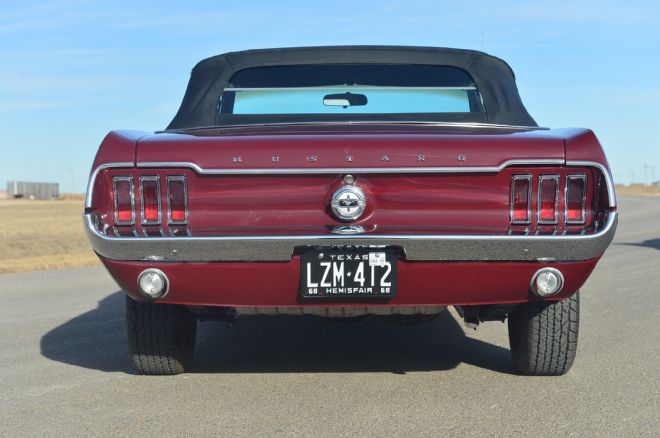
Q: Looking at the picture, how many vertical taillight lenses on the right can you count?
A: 3